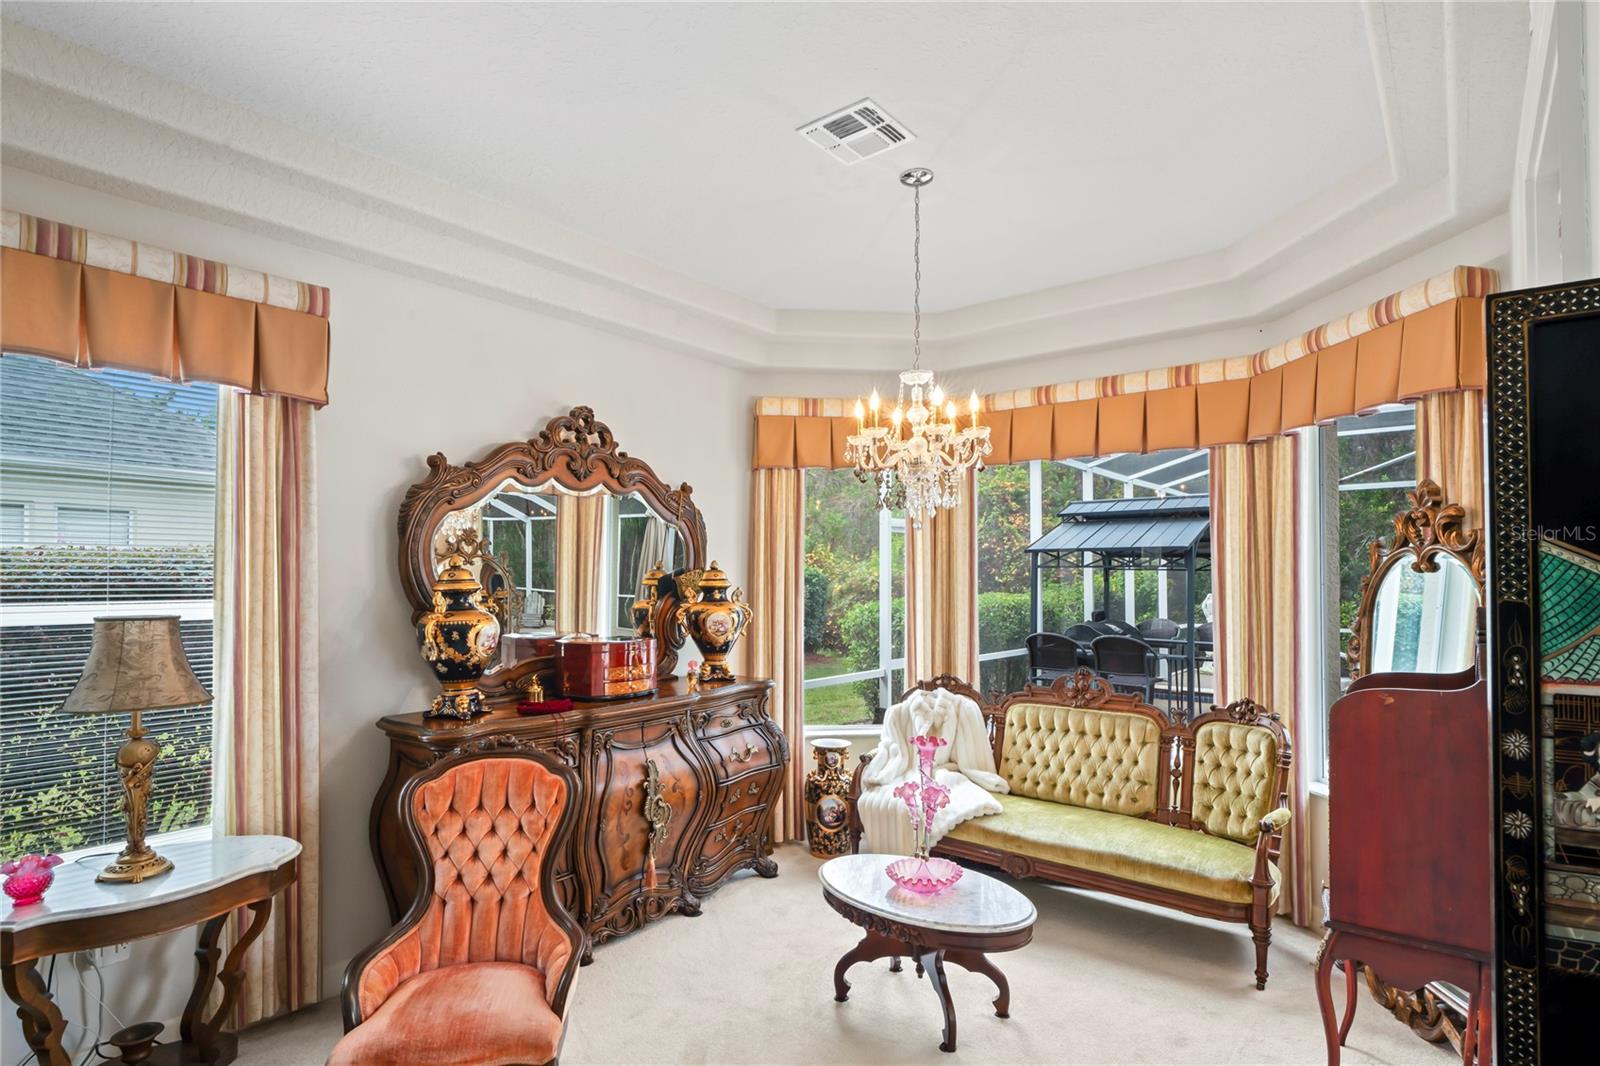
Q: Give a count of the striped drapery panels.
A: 5